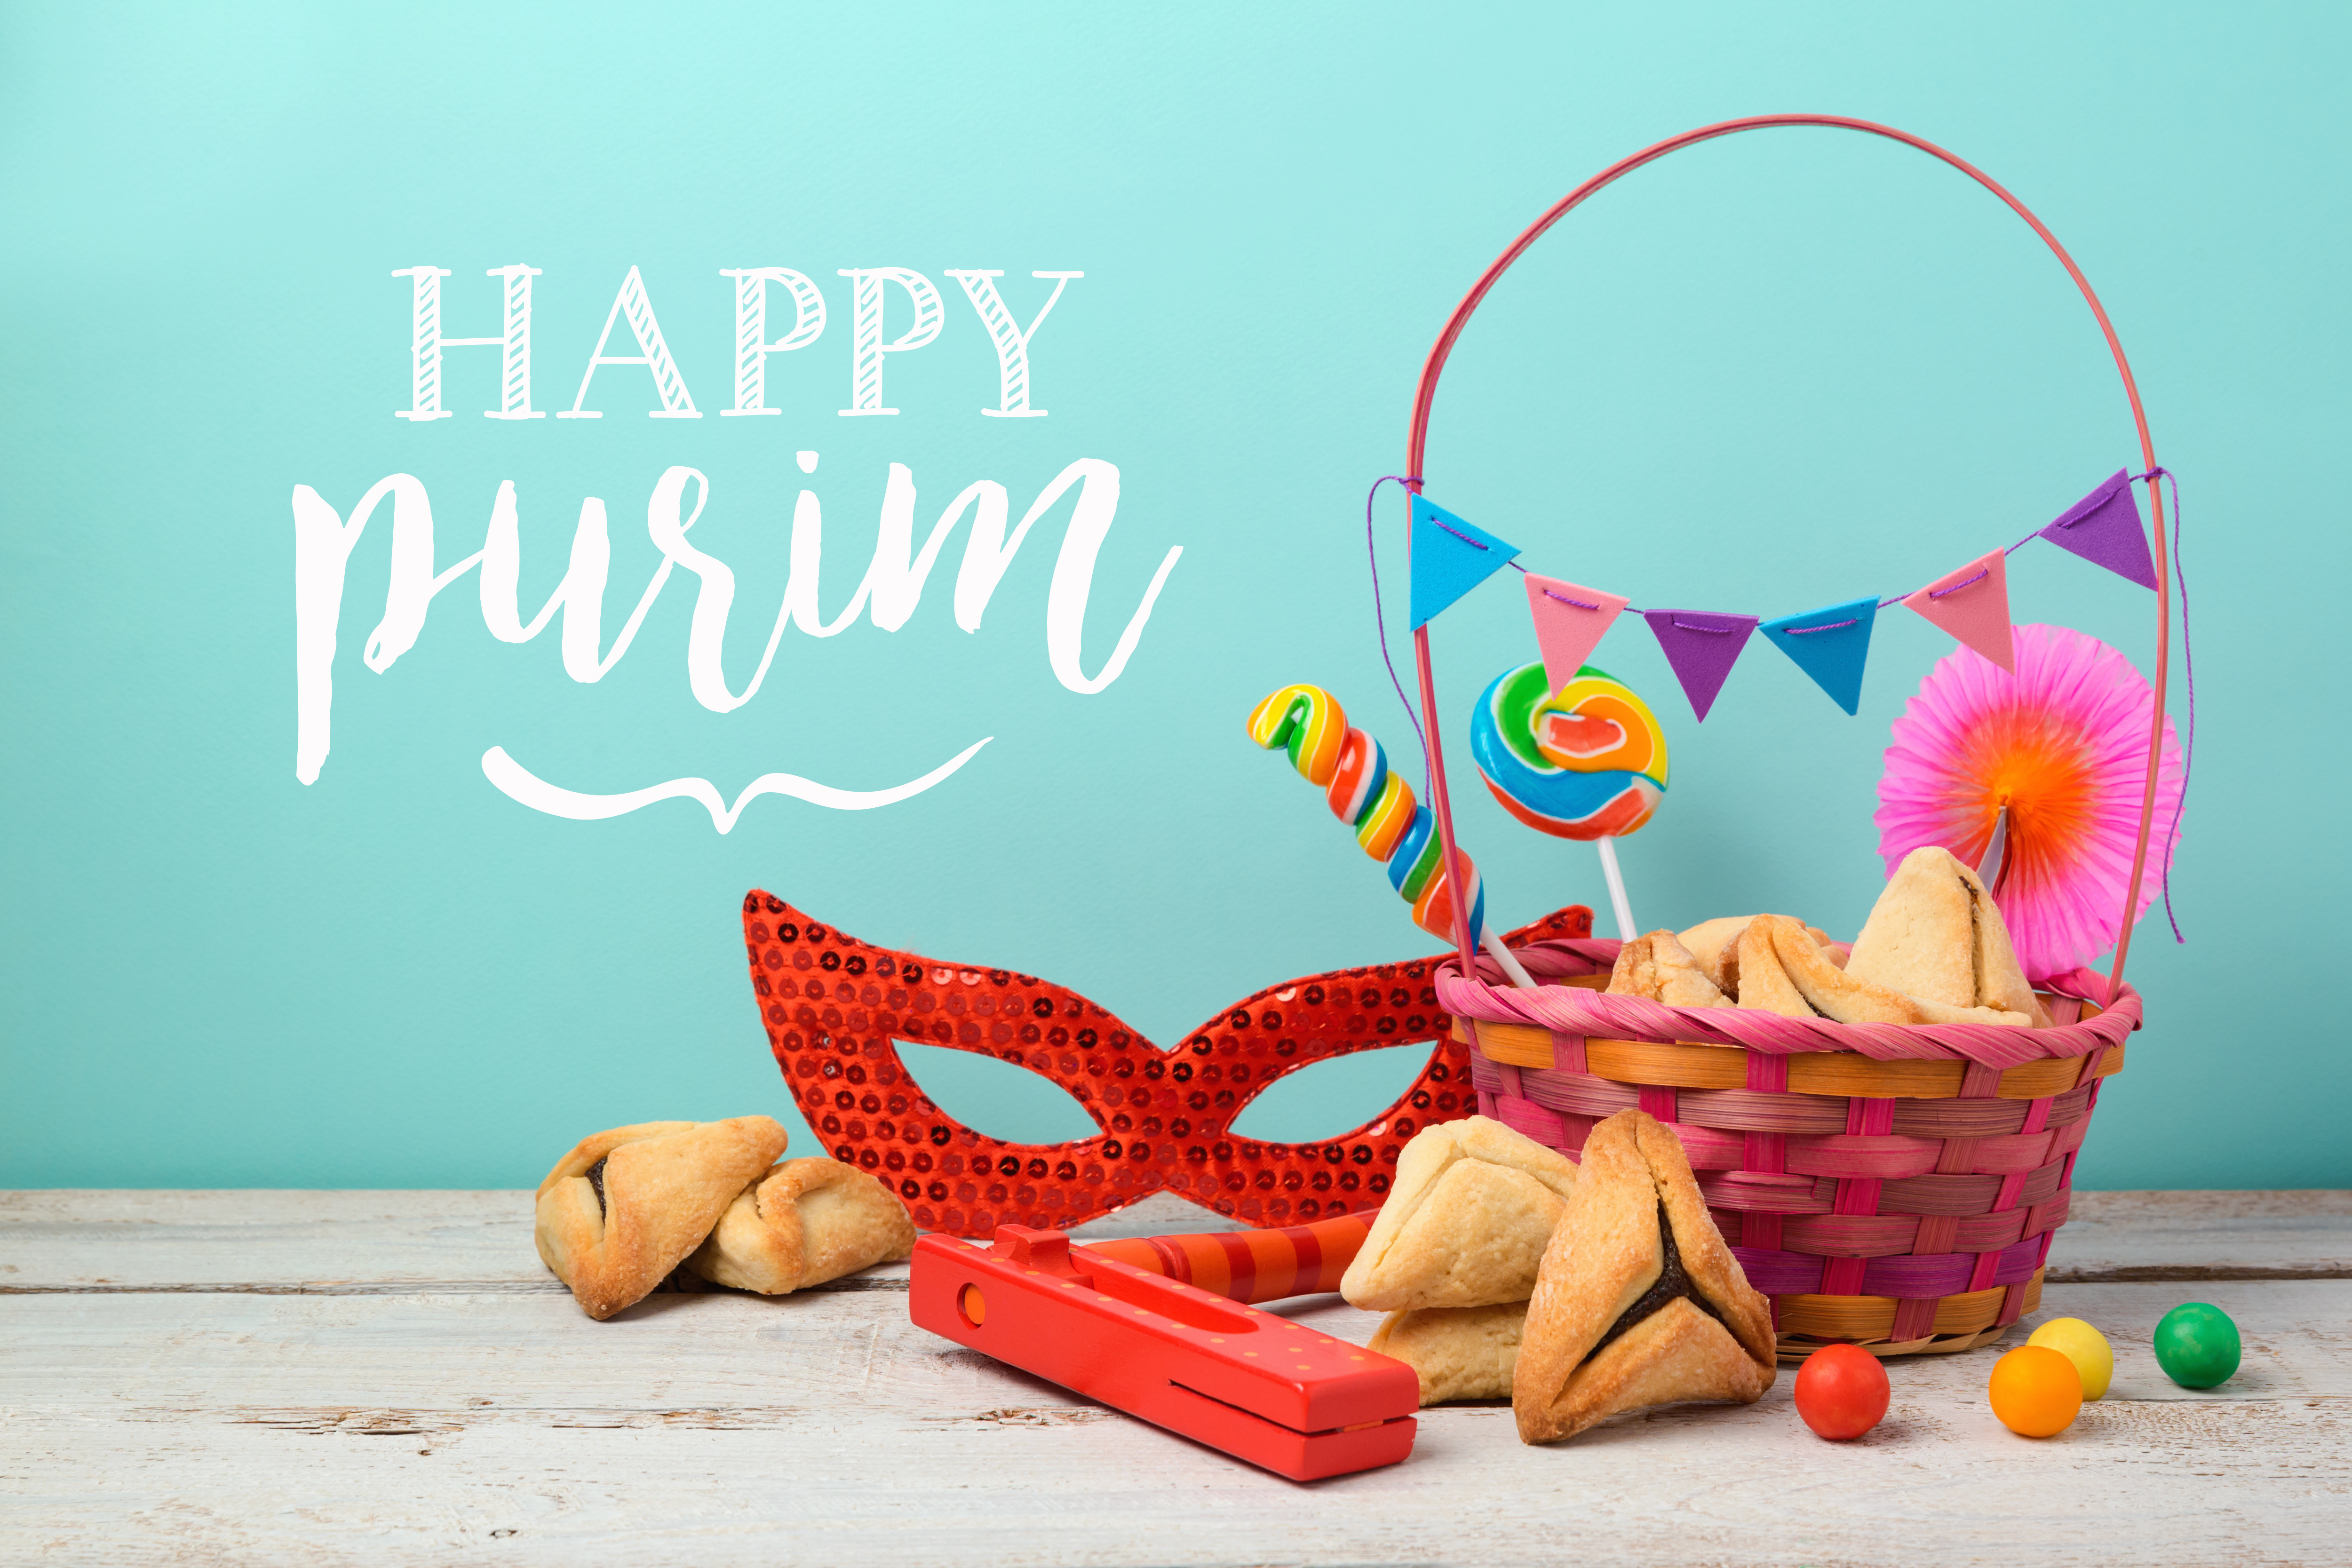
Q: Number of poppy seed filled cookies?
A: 9